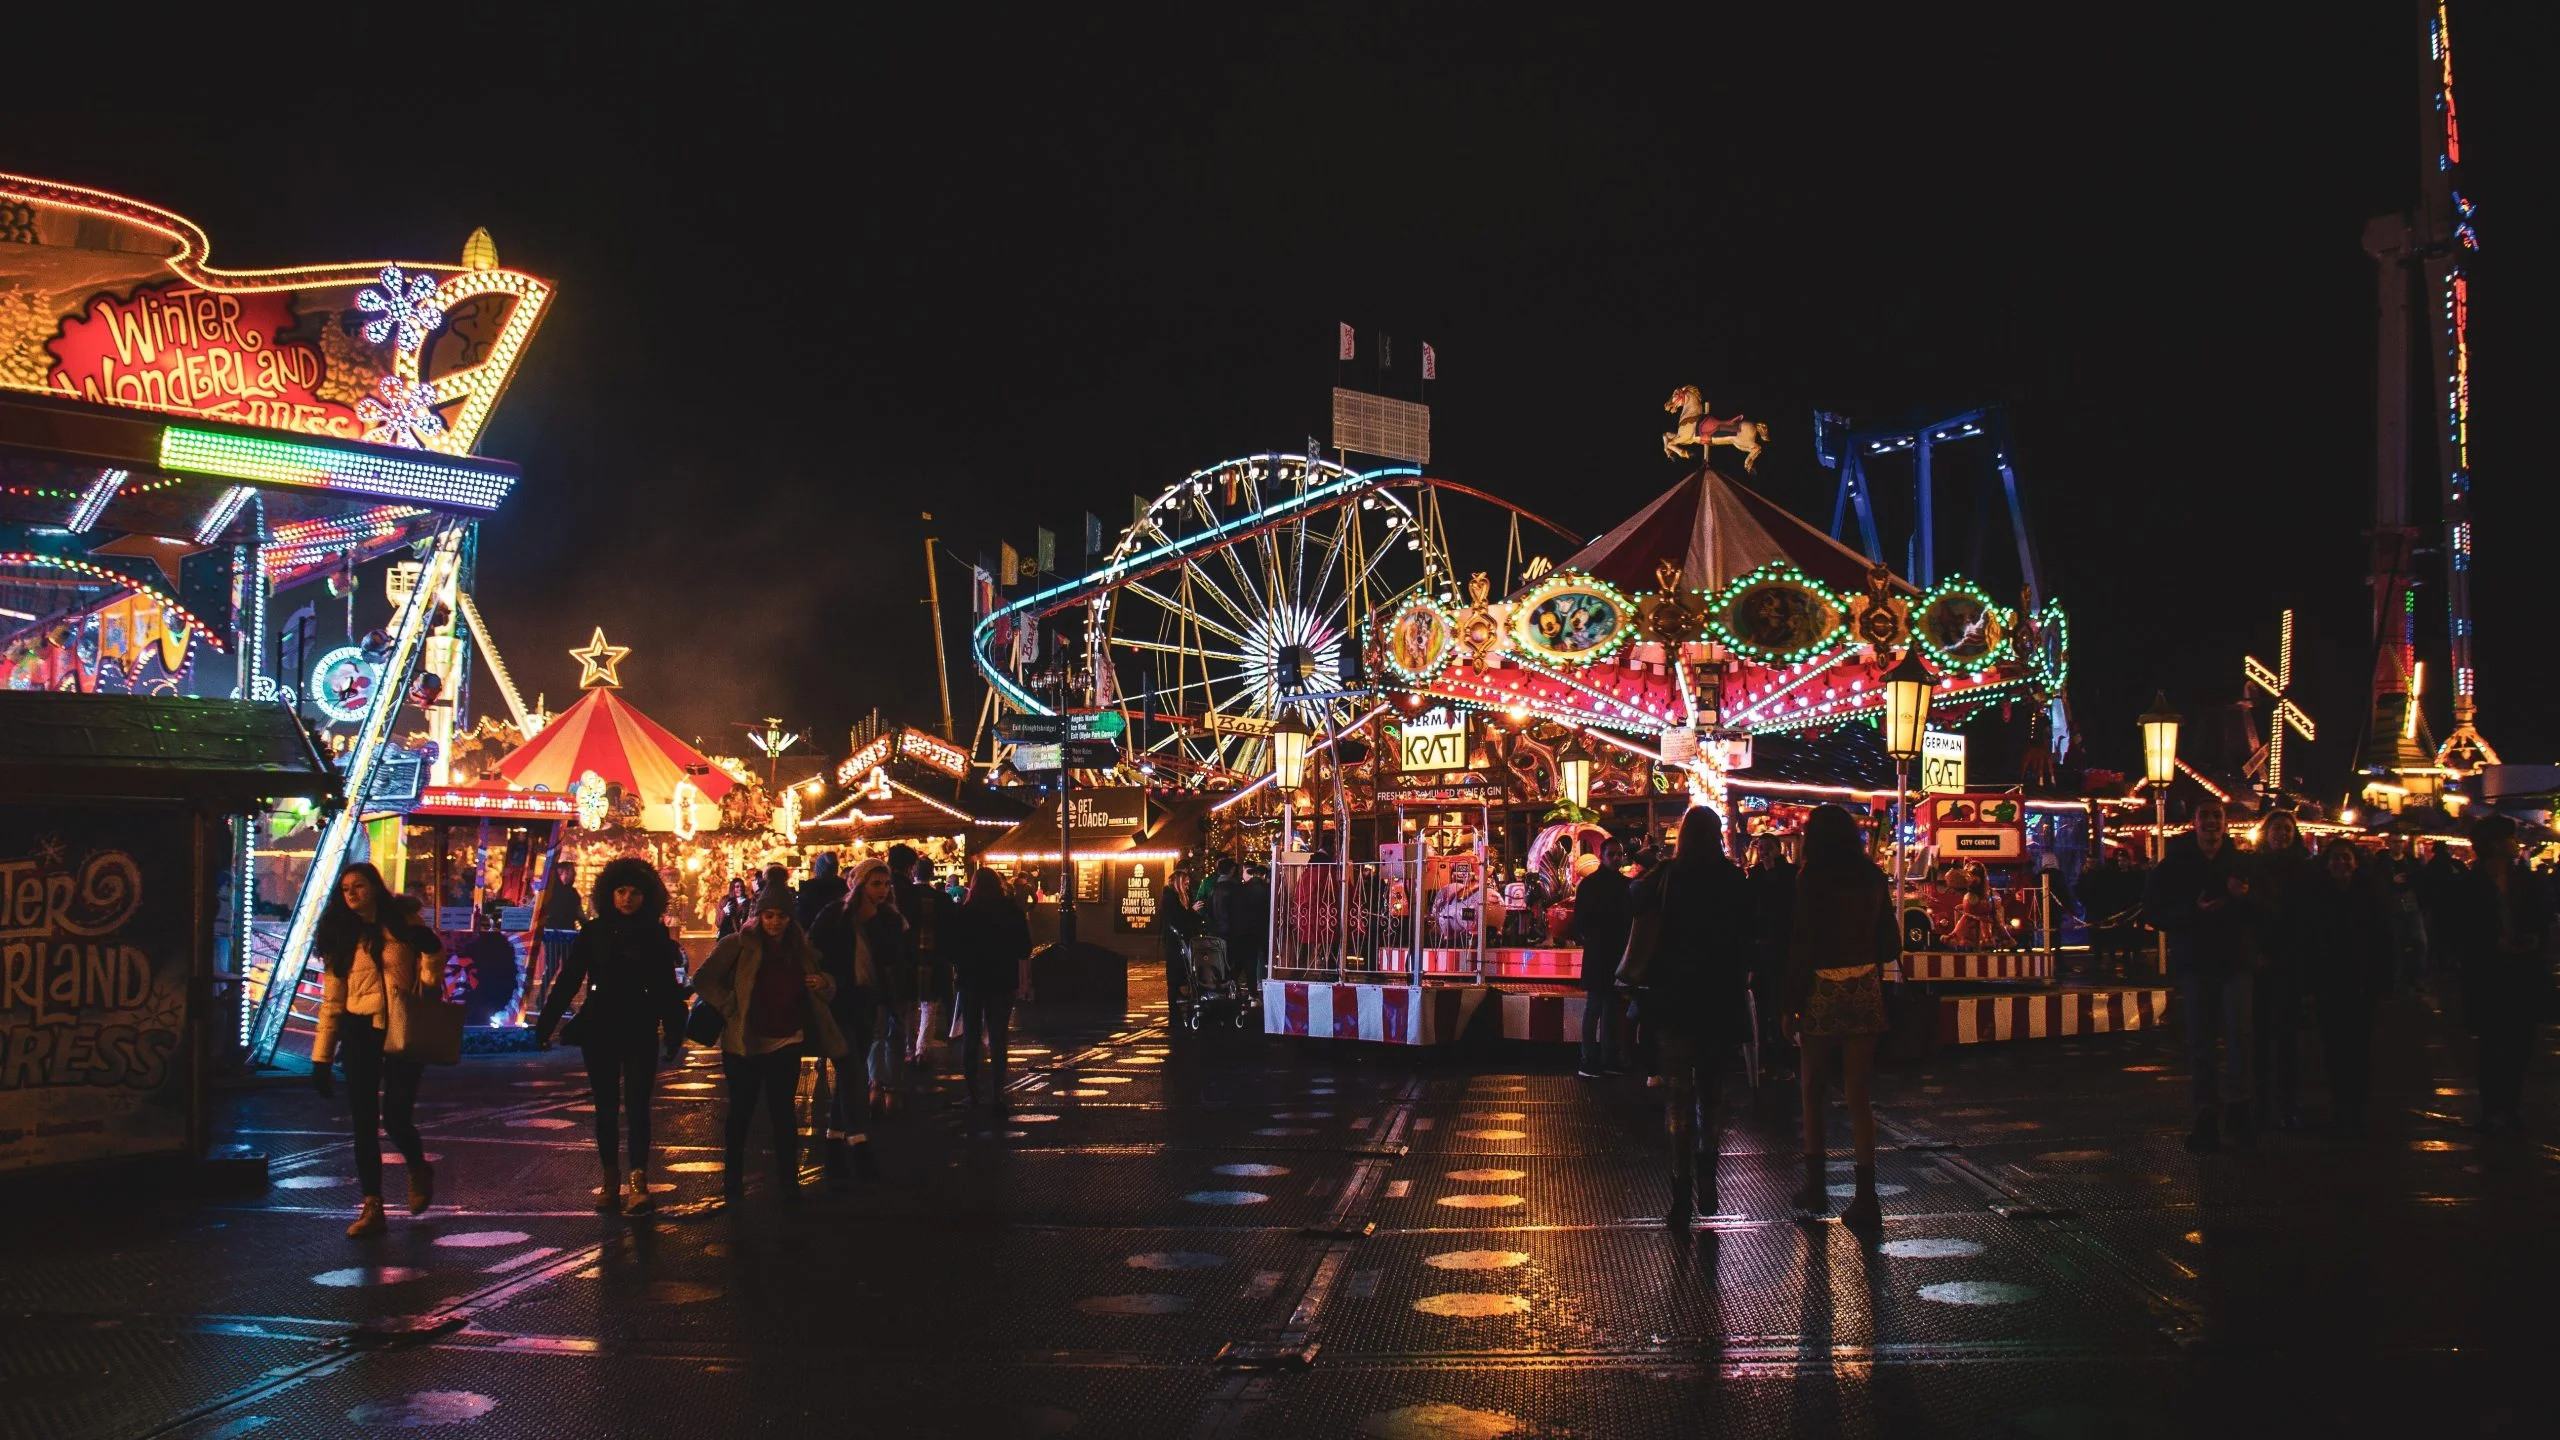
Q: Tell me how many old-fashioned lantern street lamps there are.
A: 4